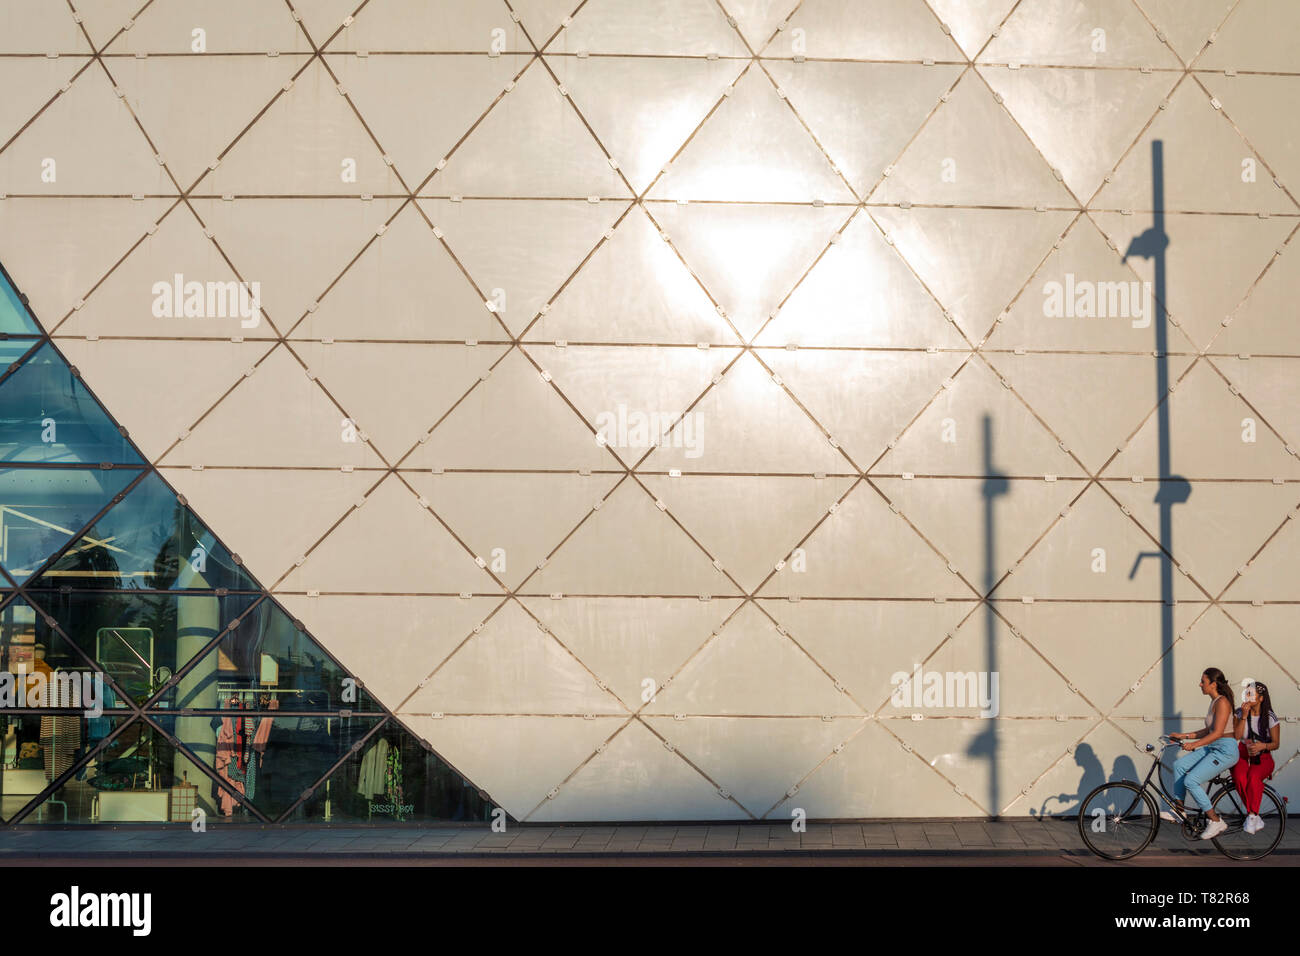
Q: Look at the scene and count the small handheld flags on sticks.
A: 0